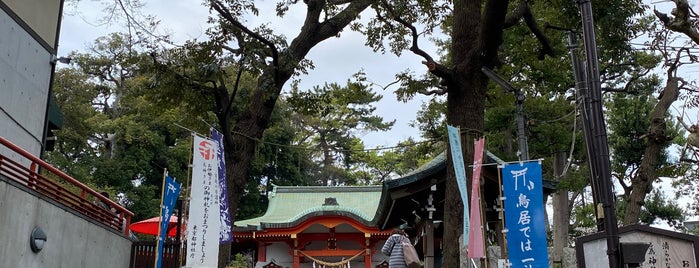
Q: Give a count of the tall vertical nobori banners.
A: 6